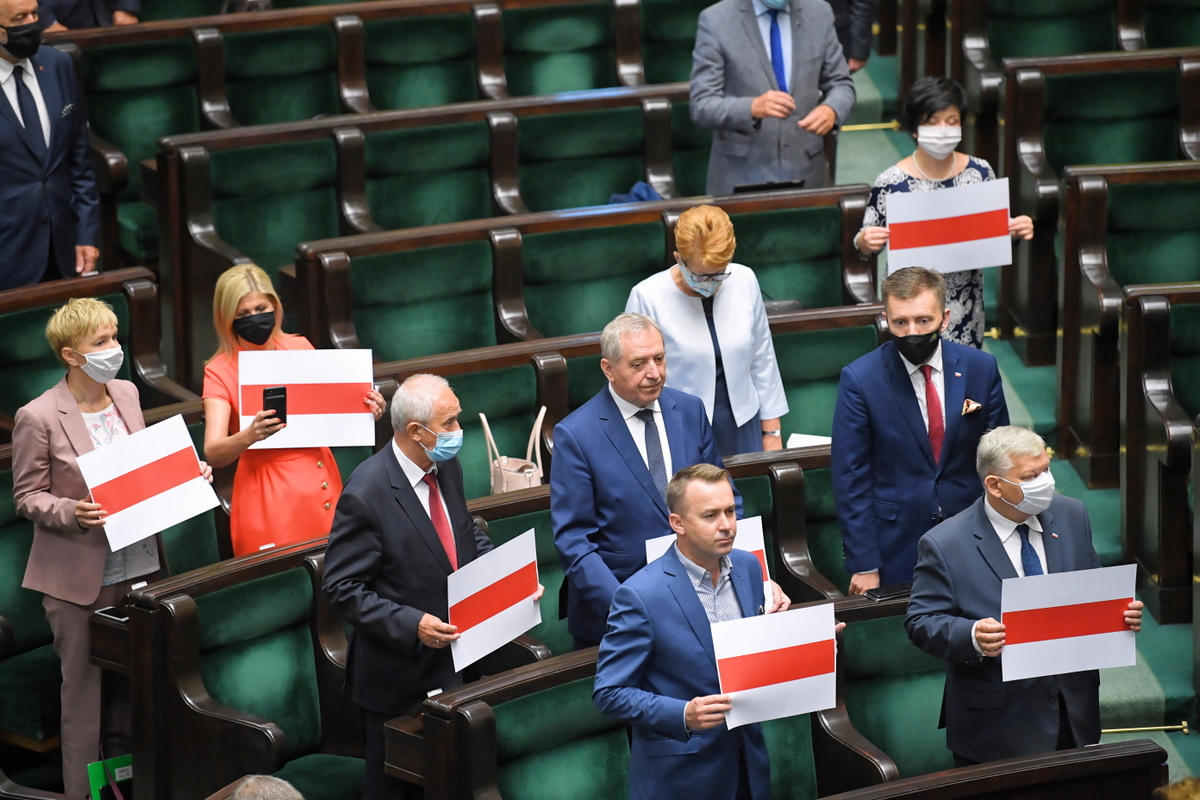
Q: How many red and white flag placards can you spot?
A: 7